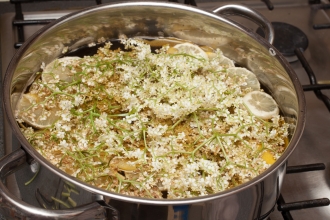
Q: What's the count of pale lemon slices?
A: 6